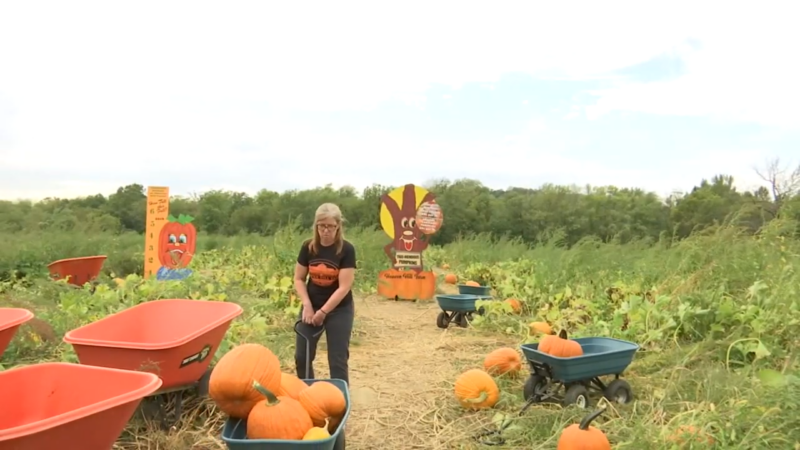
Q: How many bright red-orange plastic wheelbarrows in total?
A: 4